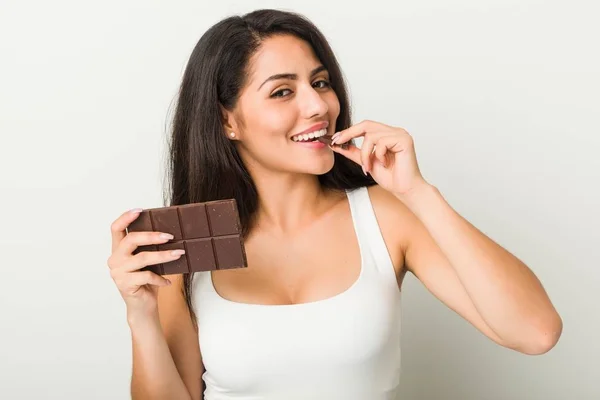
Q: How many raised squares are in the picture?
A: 8